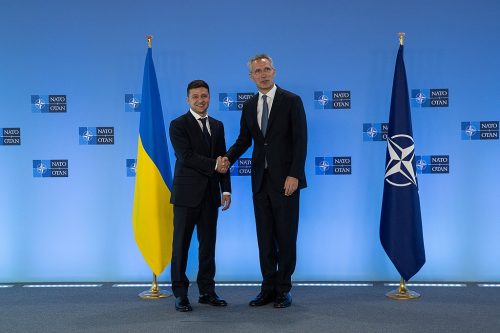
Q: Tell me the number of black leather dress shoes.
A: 4